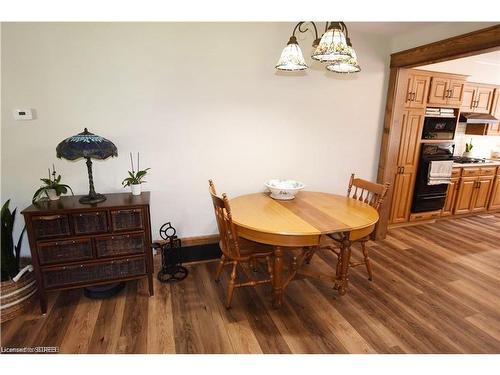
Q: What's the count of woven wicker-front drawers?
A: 6